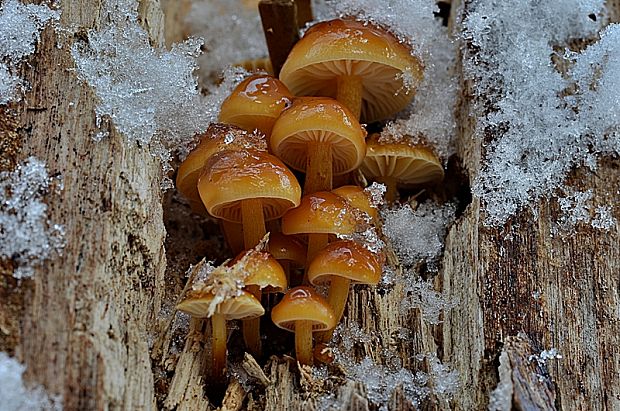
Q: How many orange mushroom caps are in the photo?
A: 13